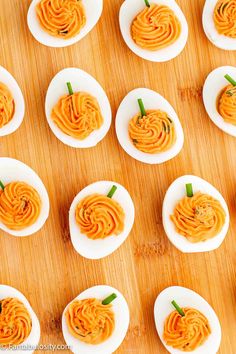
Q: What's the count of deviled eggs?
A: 13